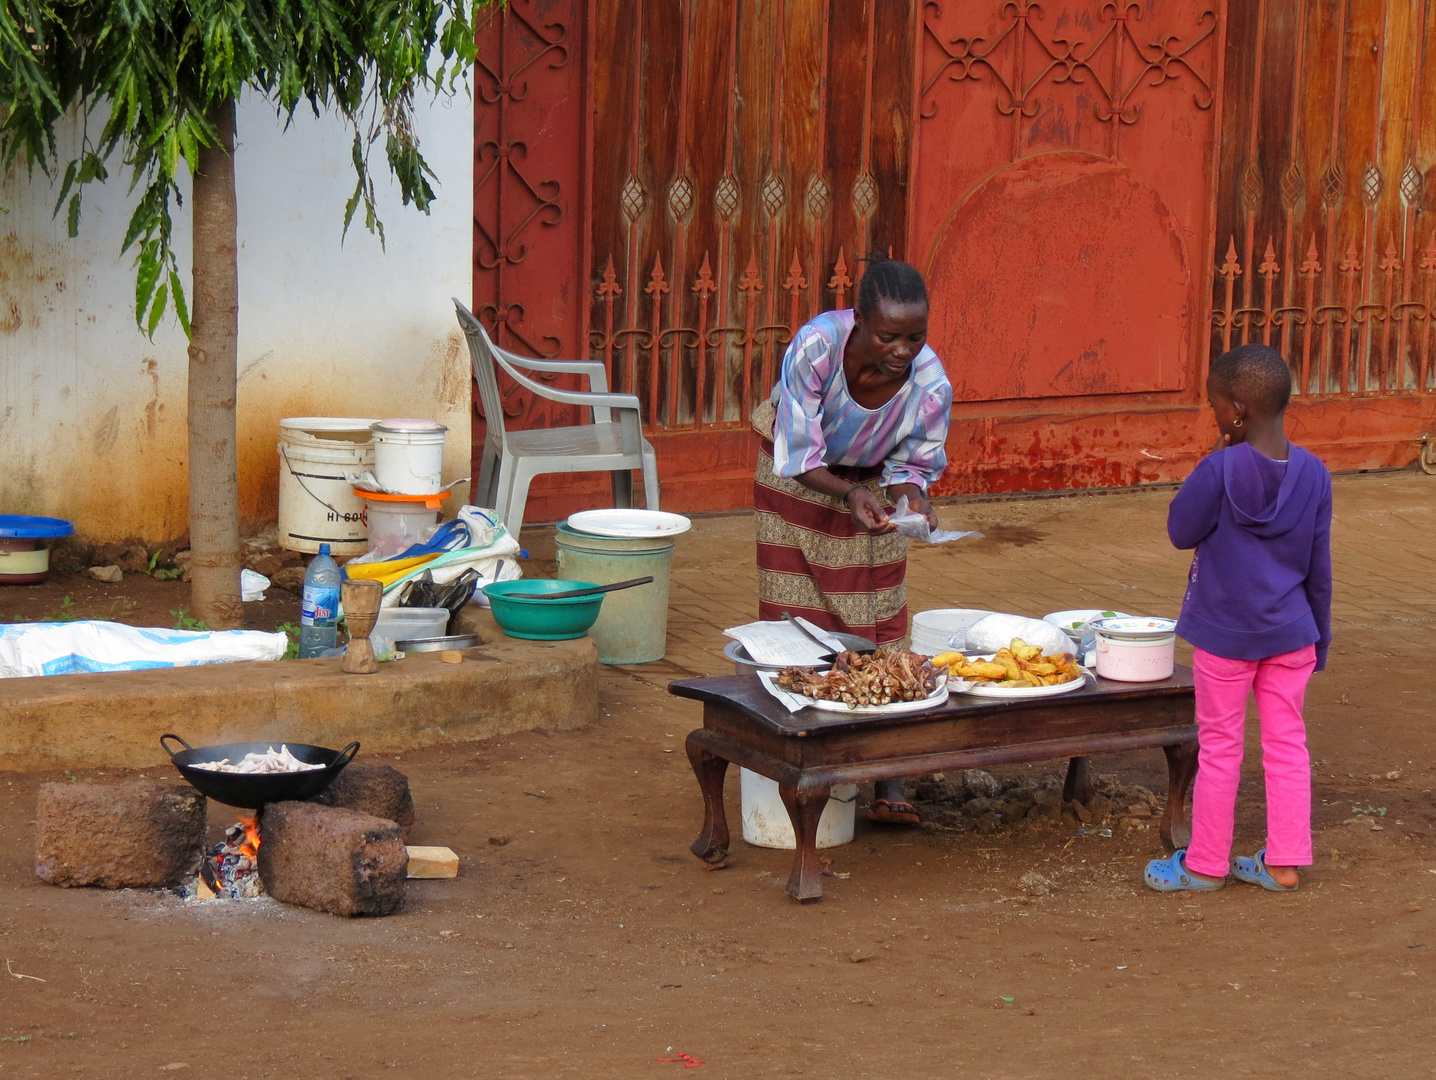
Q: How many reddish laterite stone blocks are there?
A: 3